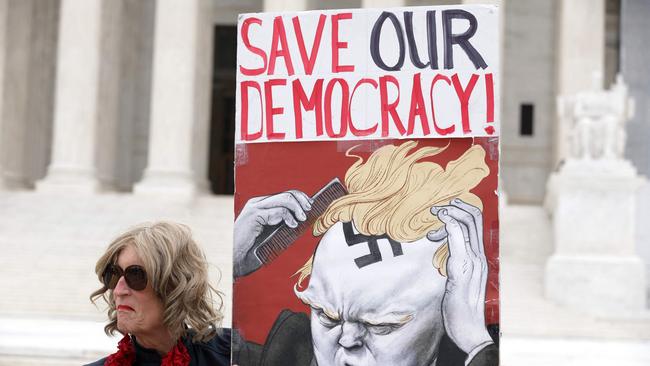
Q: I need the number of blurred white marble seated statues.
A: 1